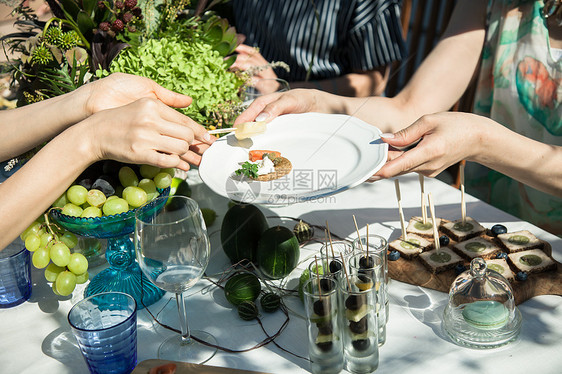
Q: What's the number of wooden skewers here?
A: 11